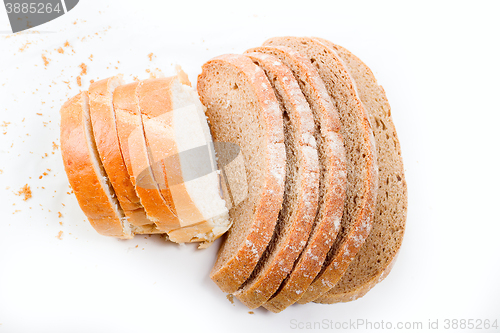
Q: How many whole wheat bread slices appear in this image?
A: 5